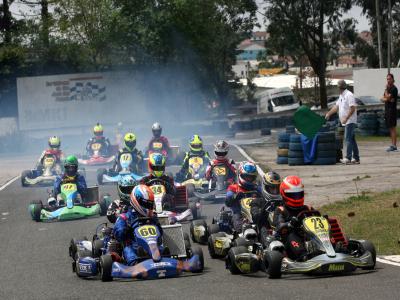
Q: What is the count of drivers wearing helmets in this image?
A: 13